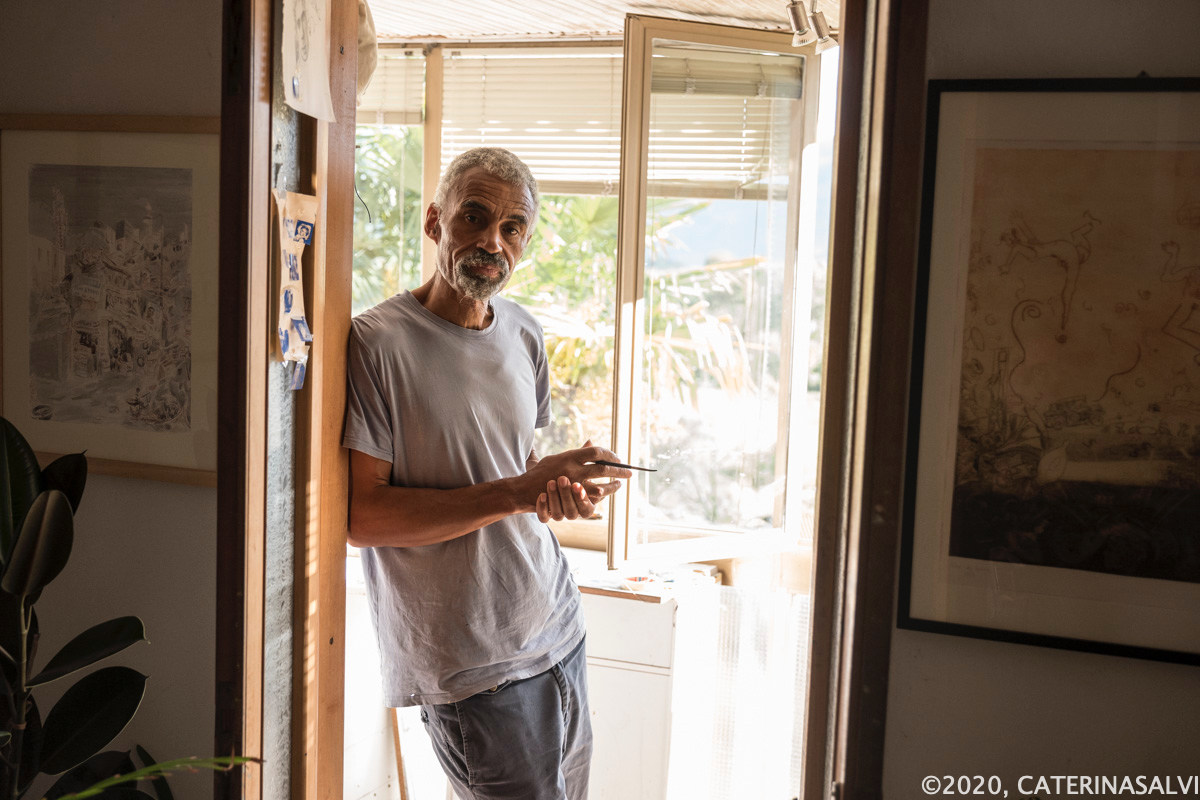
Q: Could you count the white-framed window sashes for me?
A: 1